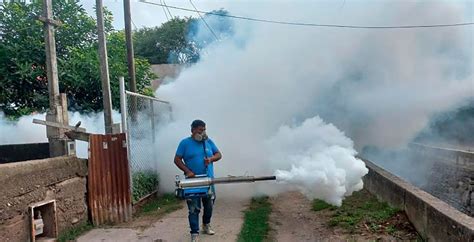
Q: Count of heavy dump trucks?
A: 0